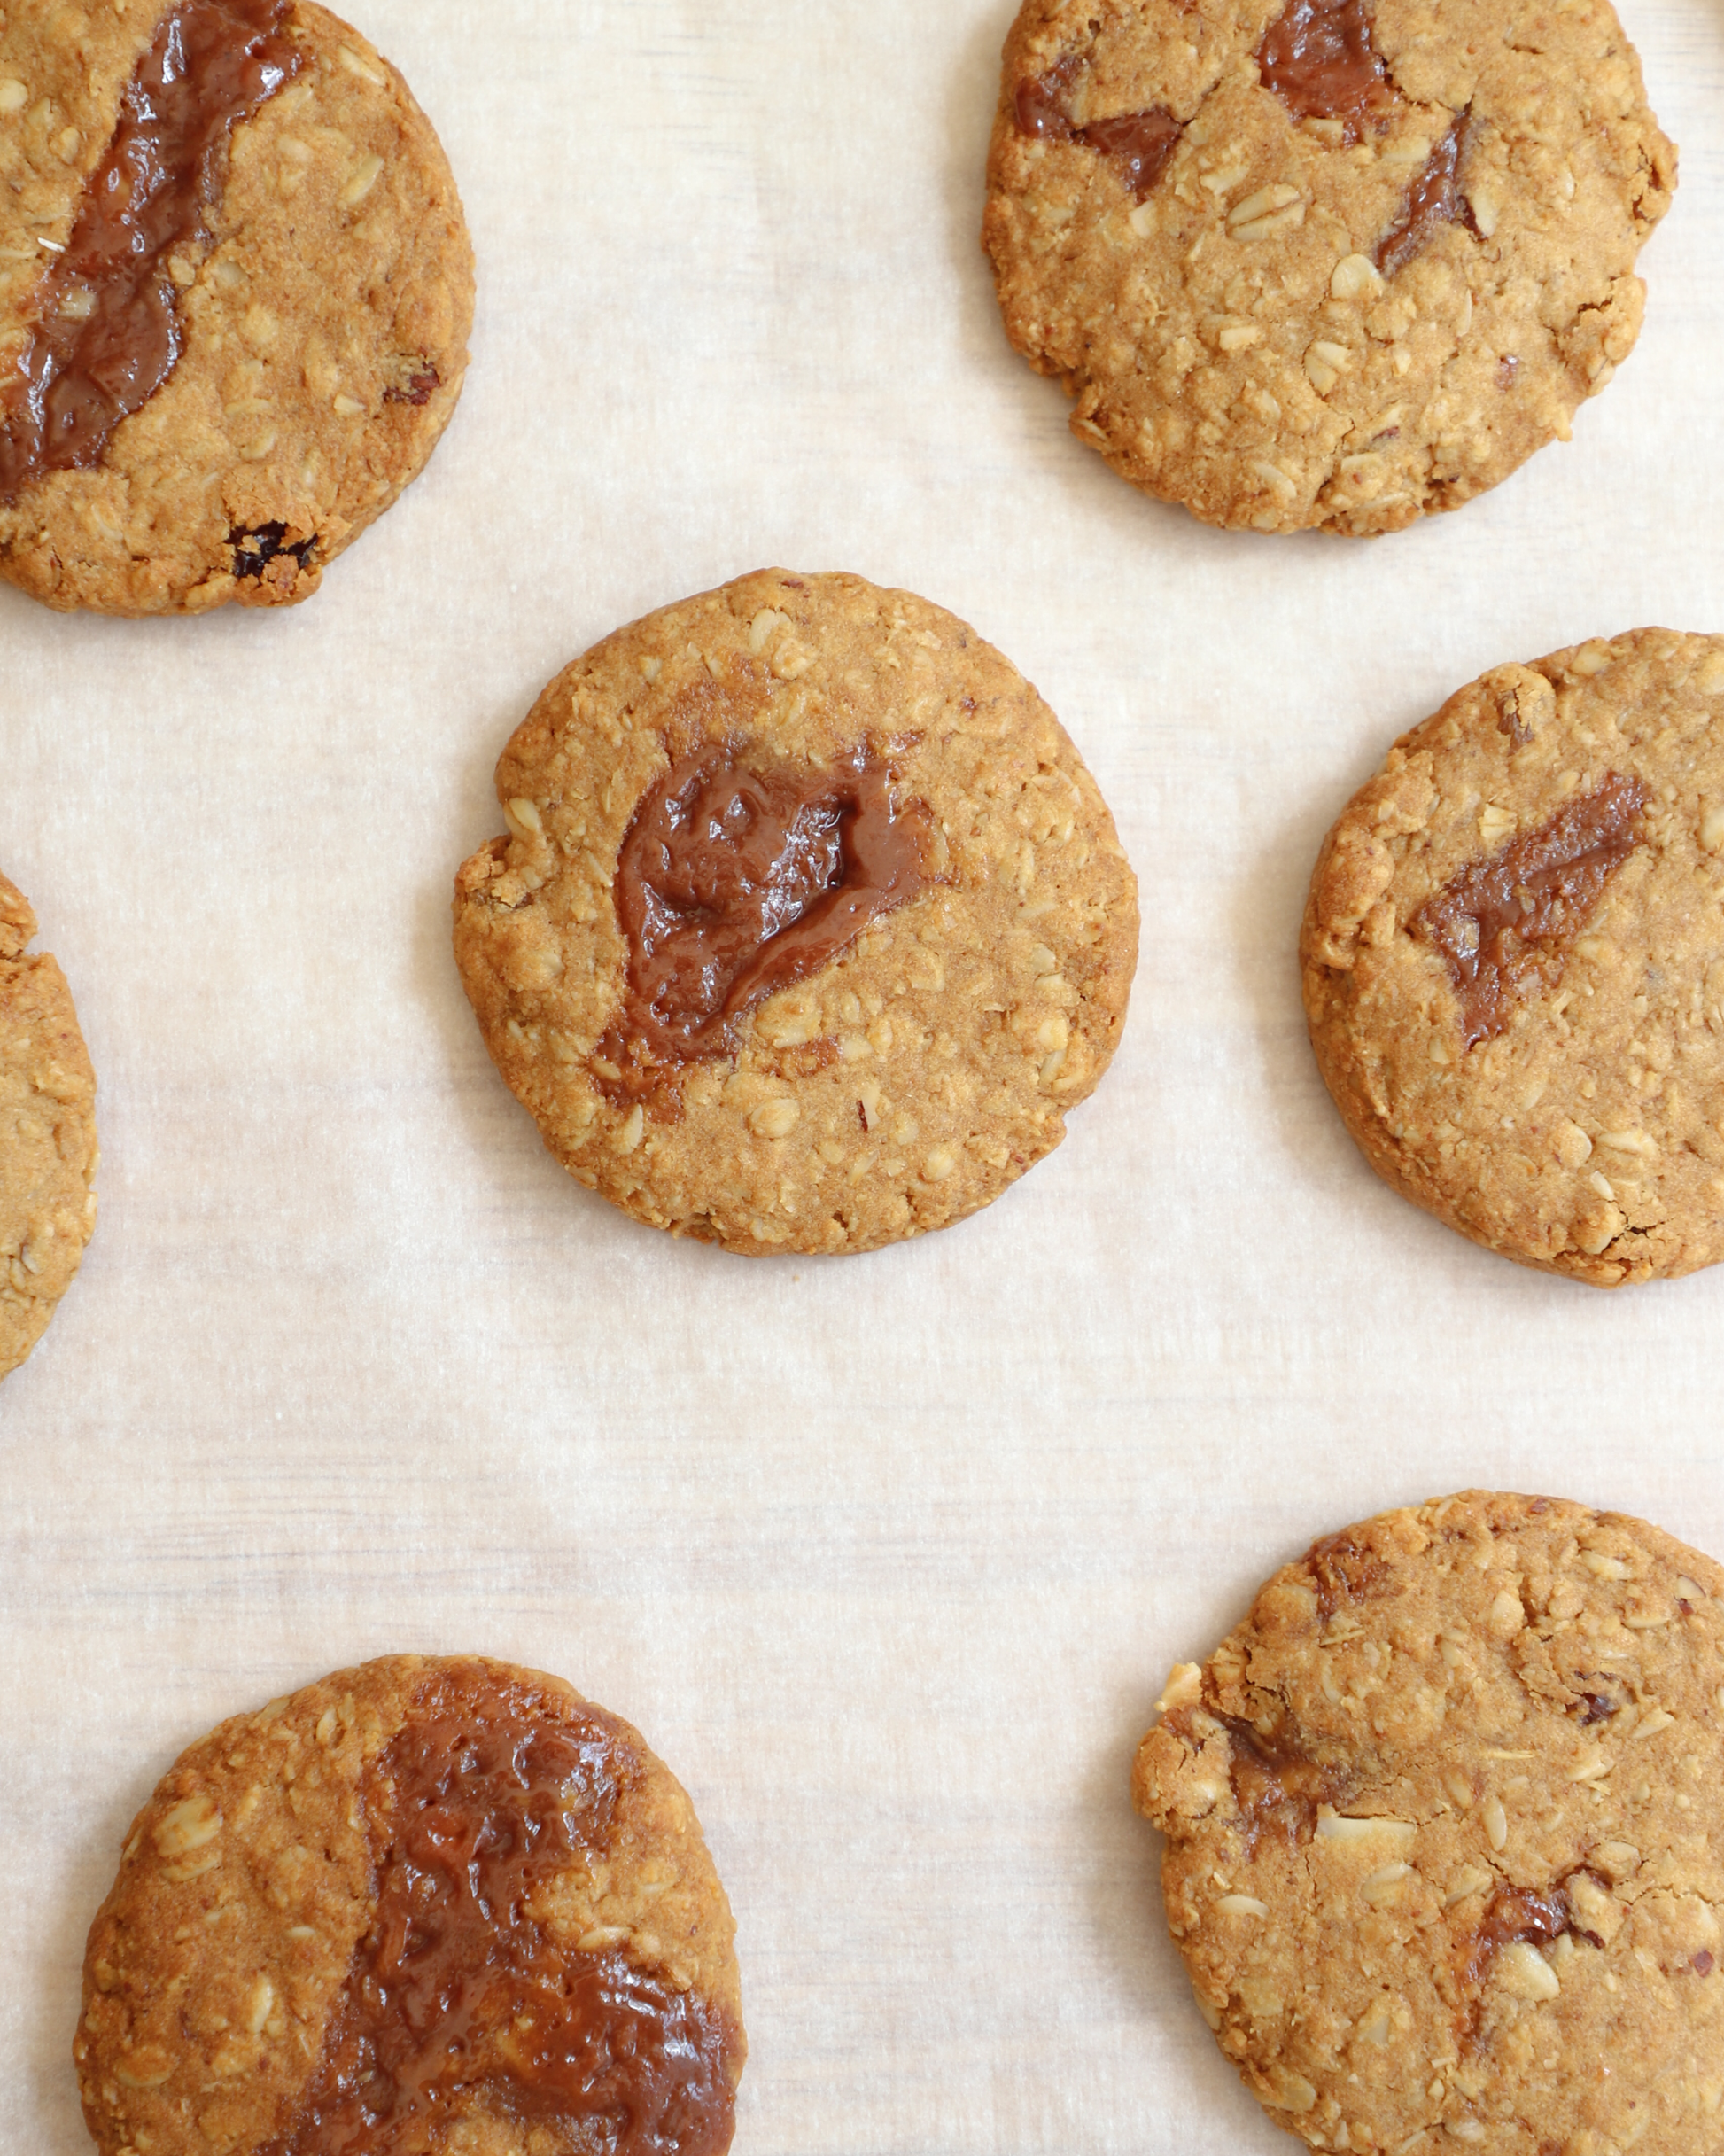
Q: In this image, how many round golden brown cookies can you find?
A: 7